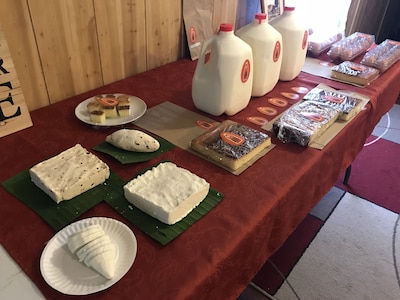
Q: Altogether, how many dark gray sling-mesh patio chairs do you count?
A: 0